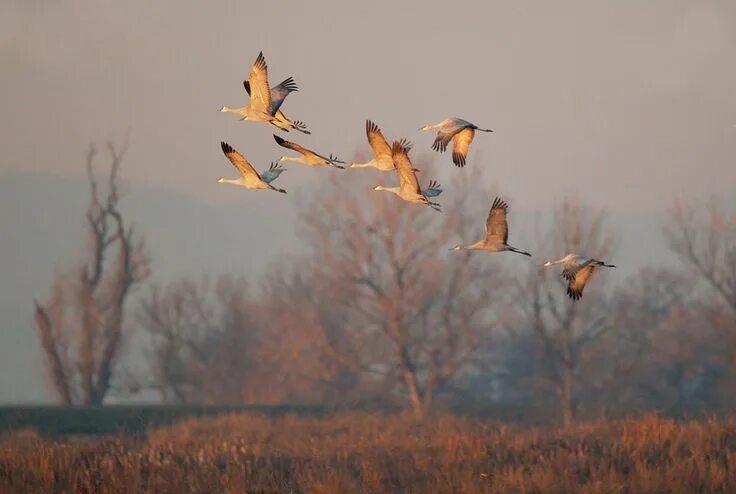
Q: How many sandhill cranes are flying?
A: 9